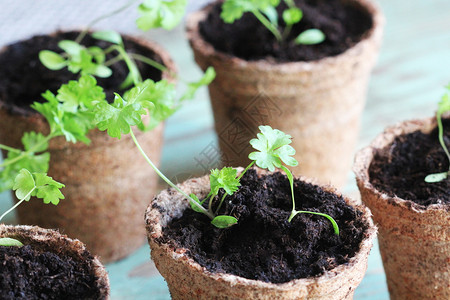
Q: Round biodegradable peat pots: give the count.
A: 5